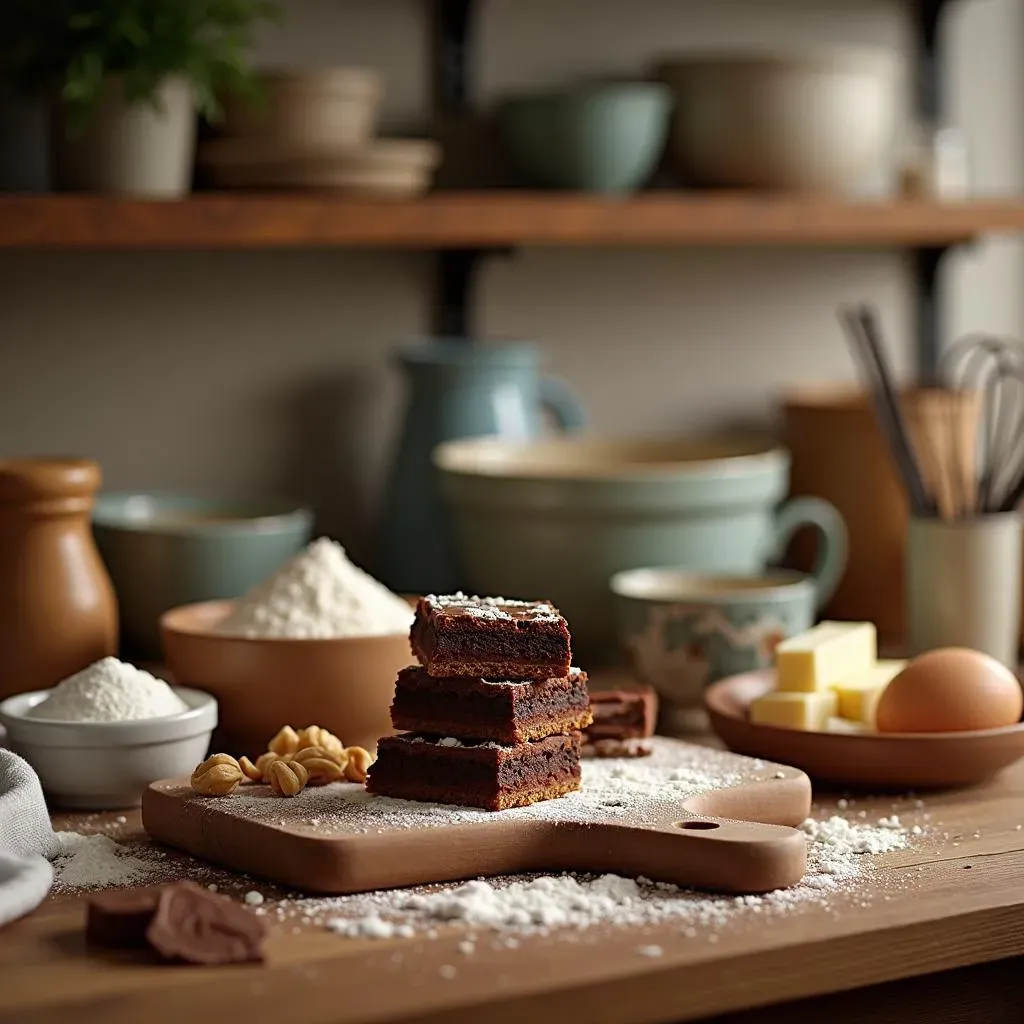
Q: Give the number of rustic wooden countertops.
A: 1